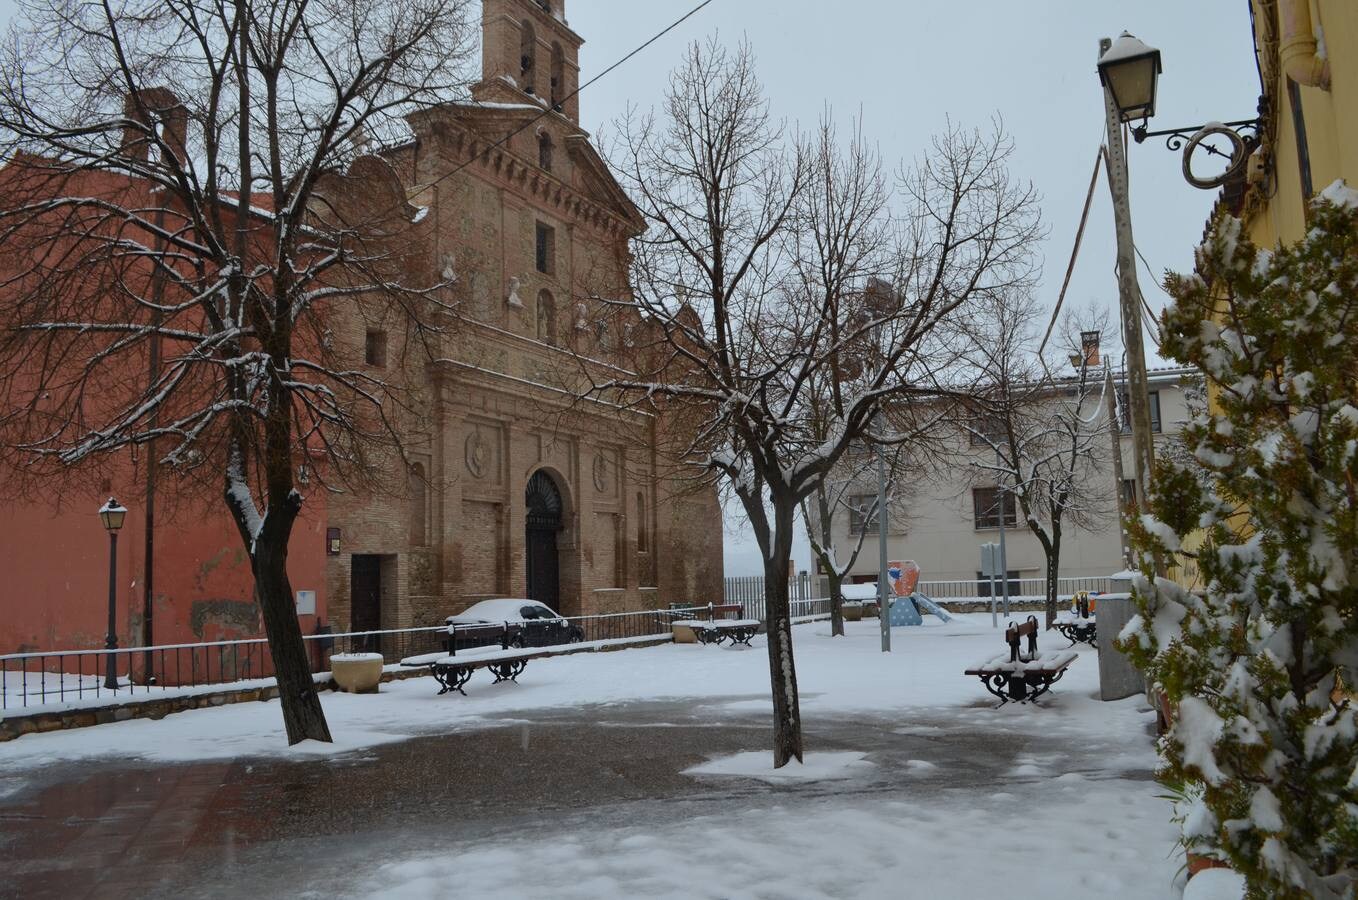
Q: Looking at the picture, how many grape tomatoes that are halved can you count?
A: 0